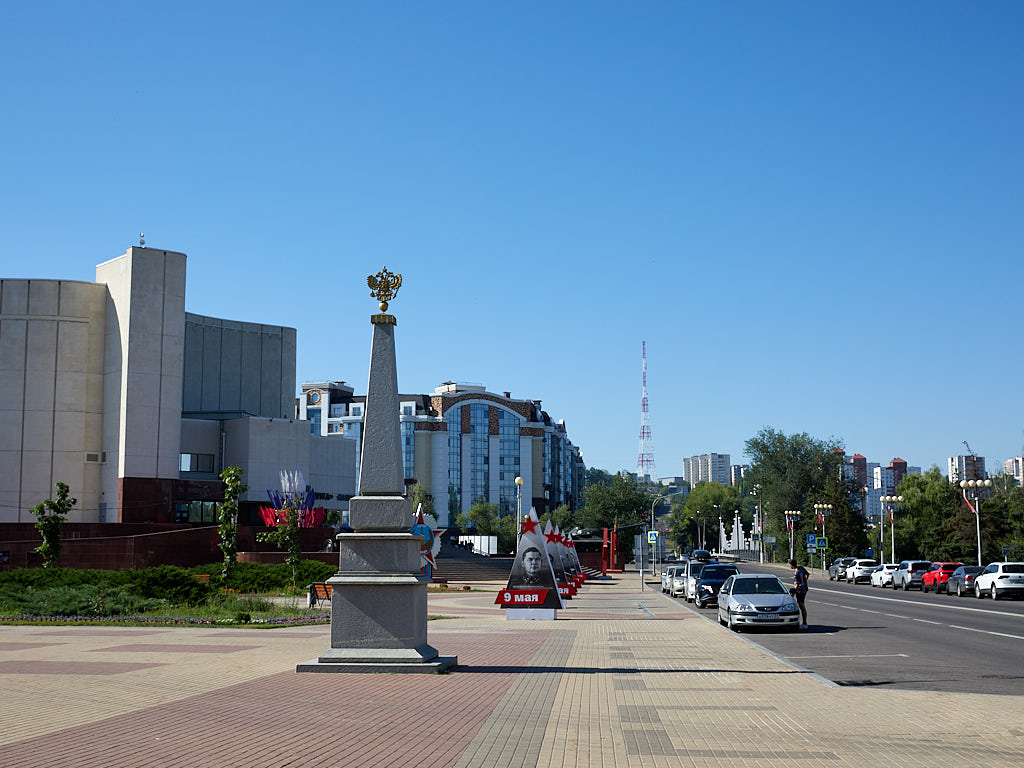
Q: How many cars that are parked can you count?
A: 12